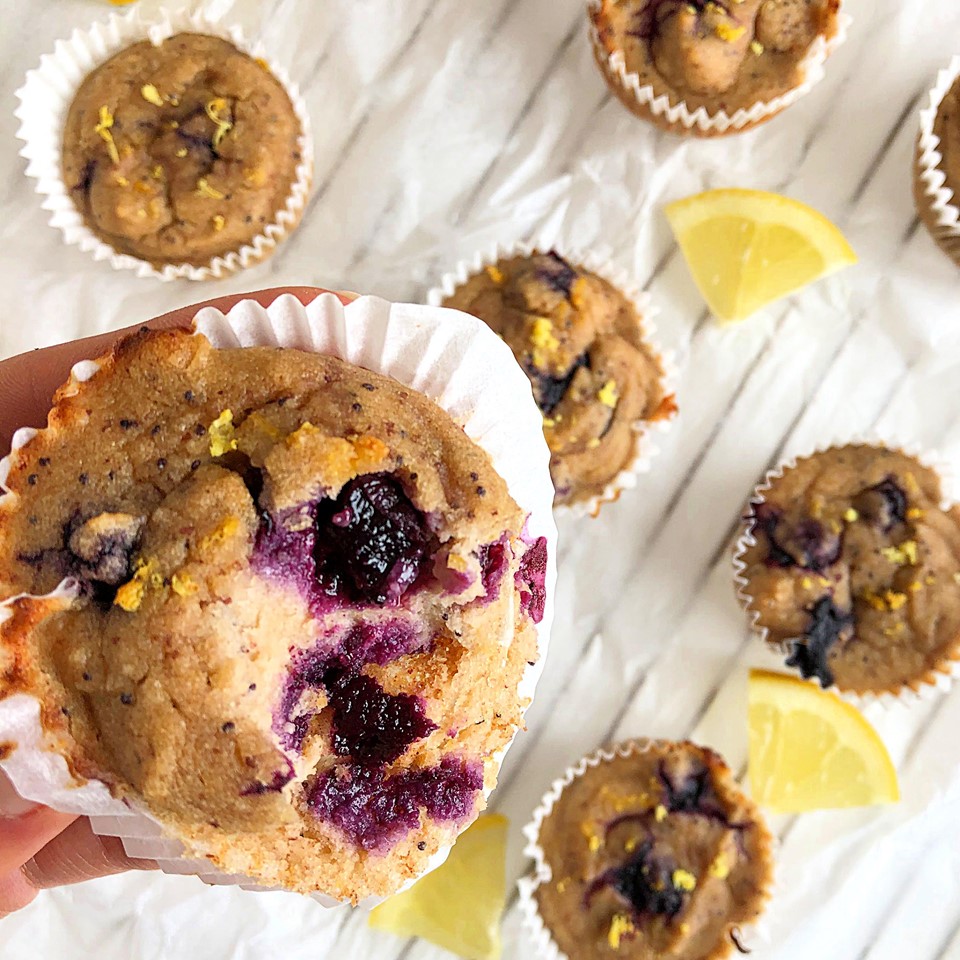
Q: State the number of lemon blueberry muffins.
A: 7